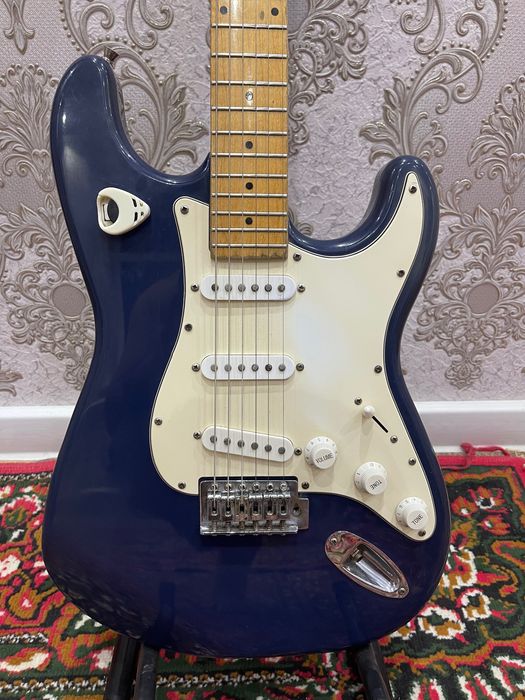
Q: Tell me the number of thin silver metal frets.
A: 11